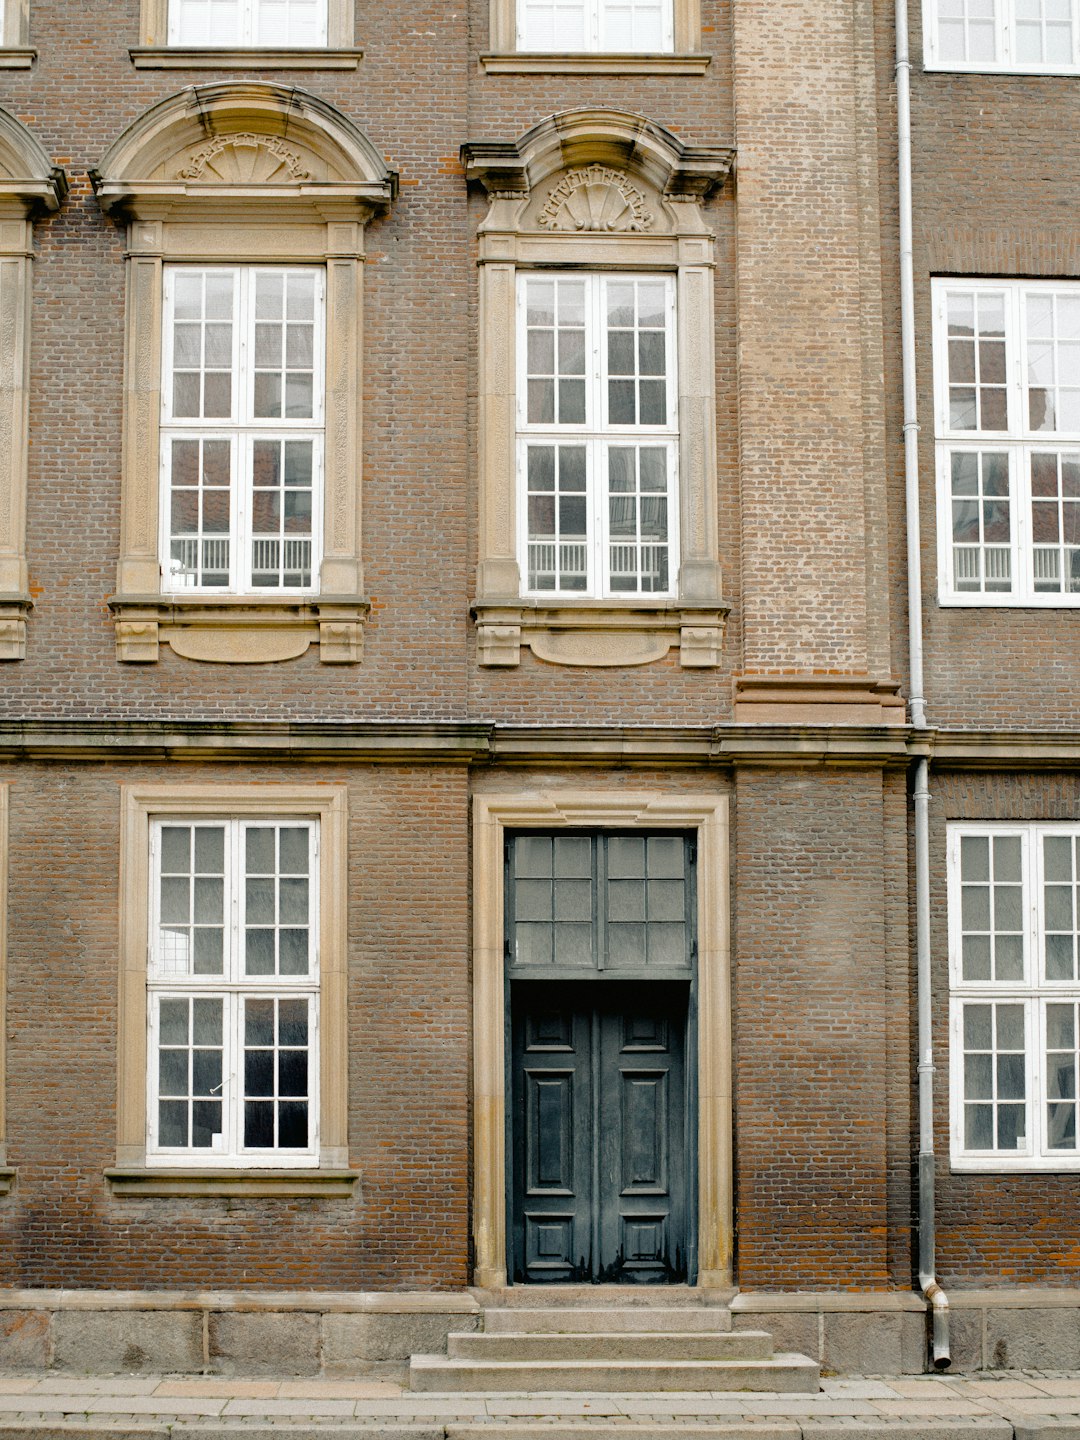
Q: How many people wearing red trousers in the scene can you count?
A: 0